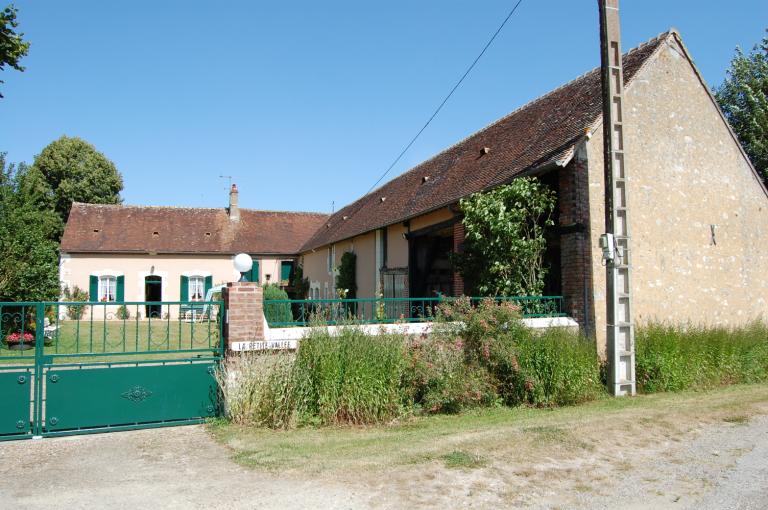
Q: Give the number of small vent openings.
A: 8